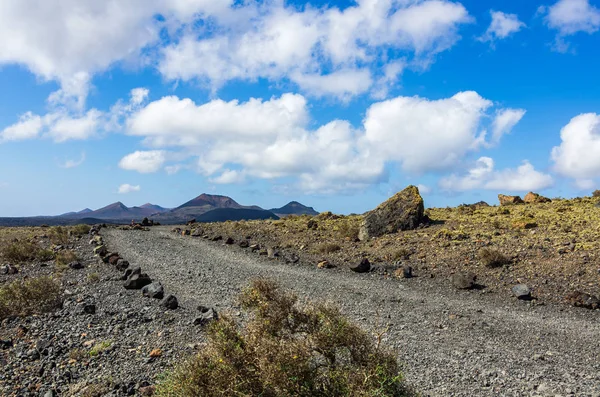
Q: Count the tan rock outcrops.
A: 2